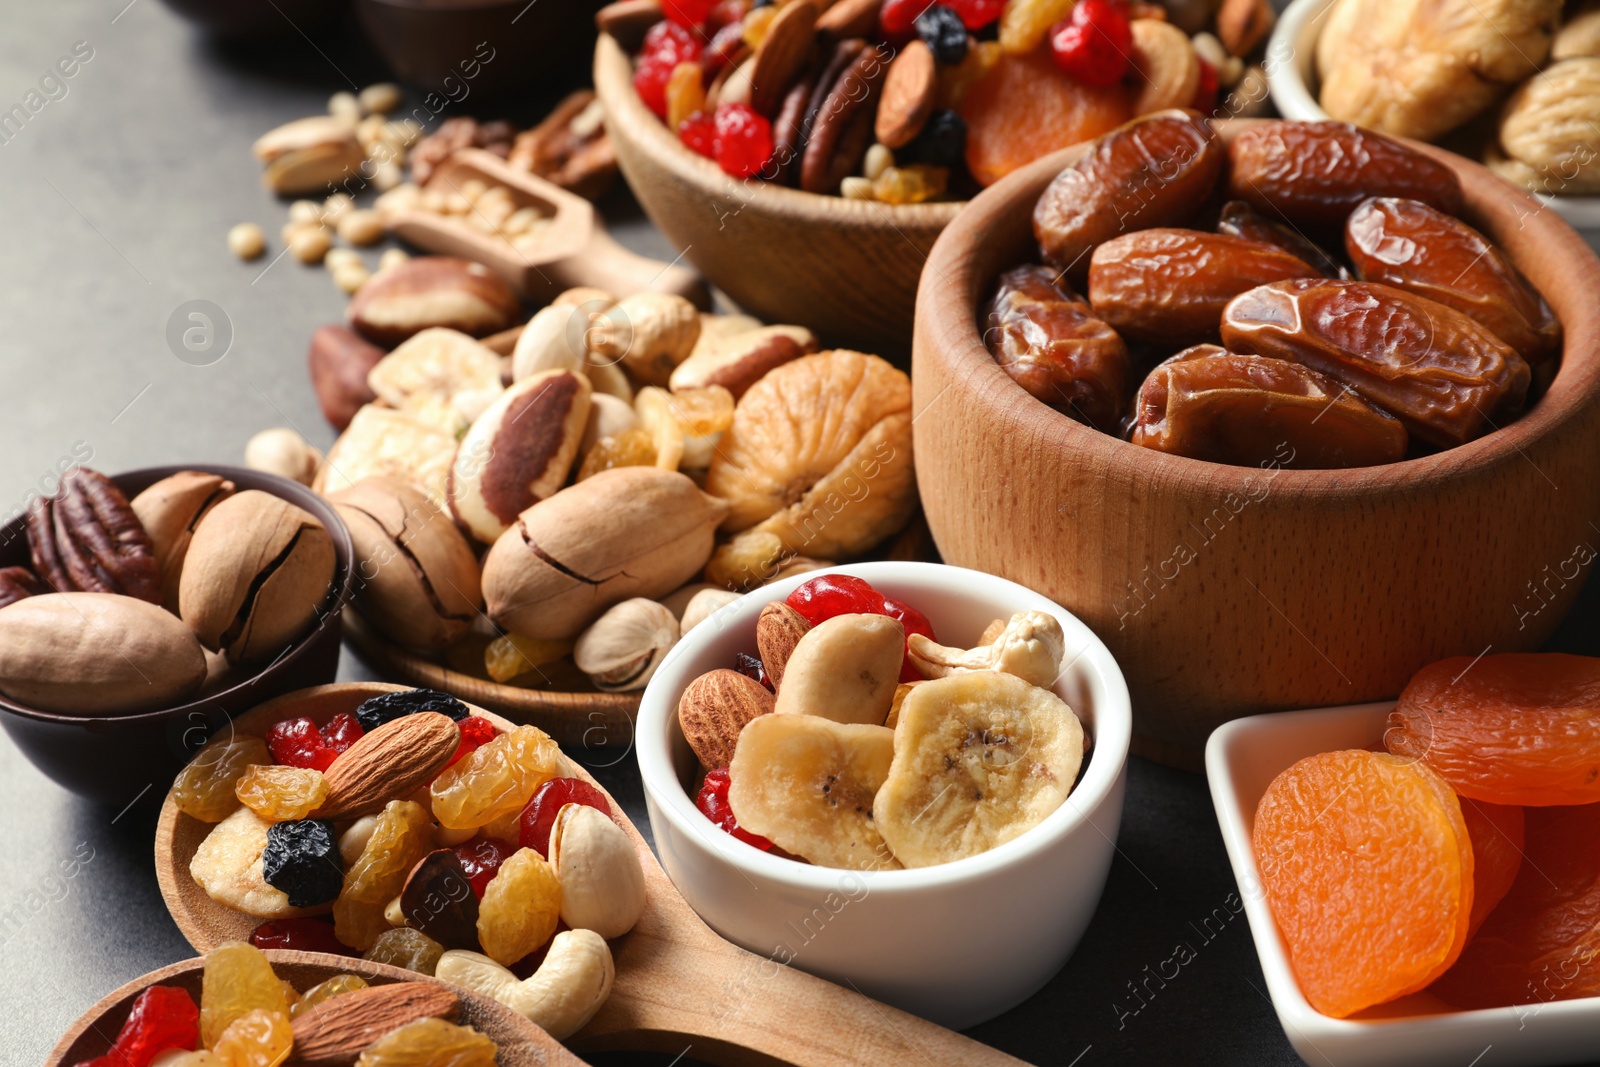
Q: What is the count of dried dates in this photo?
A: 8